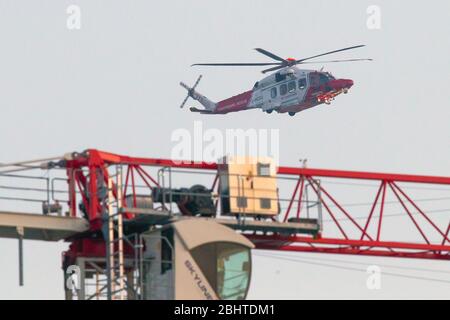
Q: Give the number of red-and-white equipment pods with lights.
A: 1